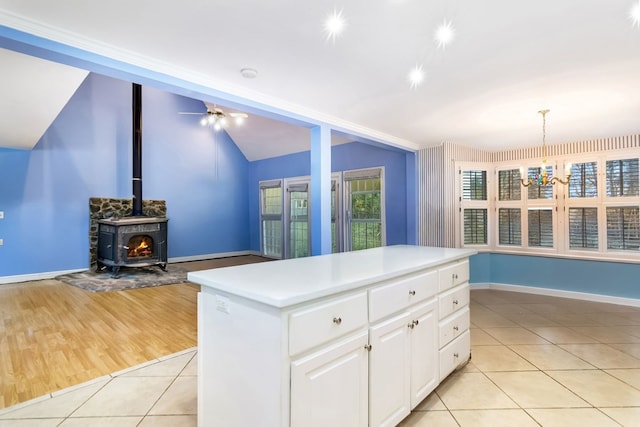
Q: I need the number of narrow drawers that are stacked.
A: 4